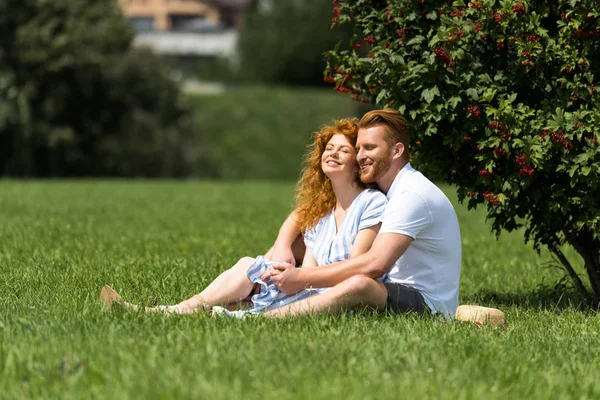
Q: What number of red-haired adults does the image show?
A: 2